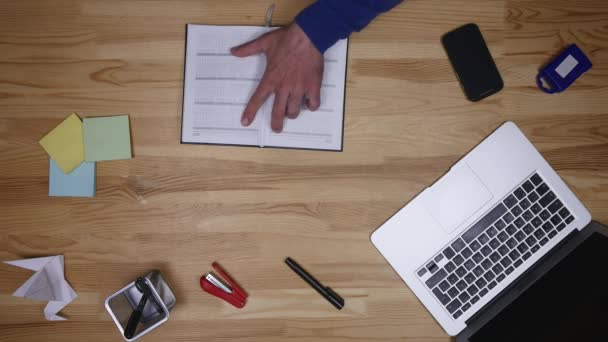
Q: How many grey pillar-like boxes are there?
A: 1